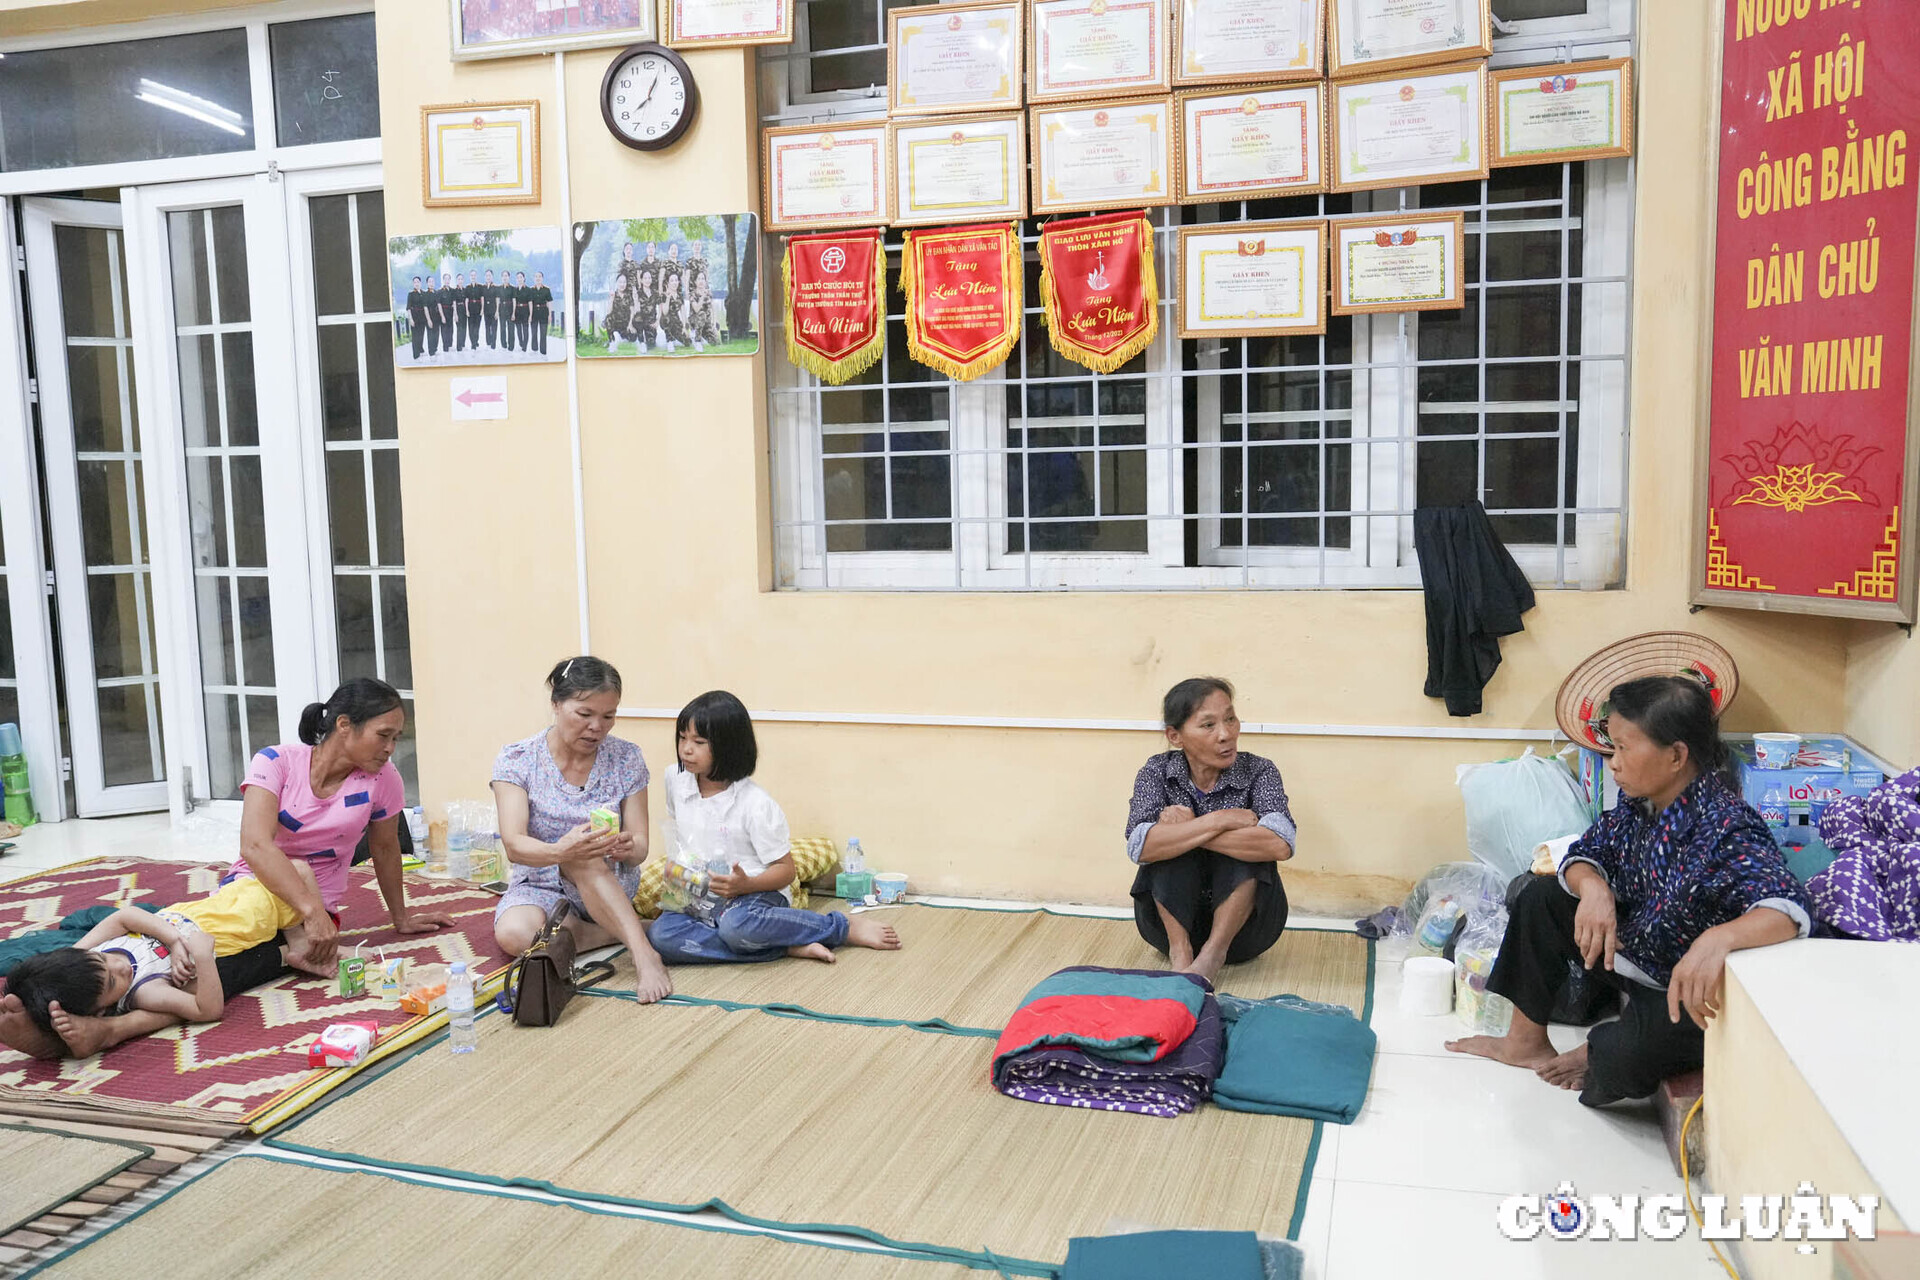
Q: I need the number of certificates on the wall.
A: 14